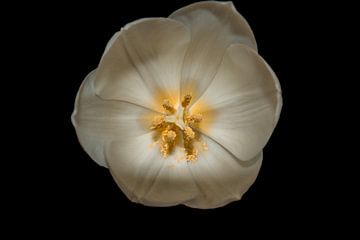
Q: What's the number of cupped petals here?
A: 6